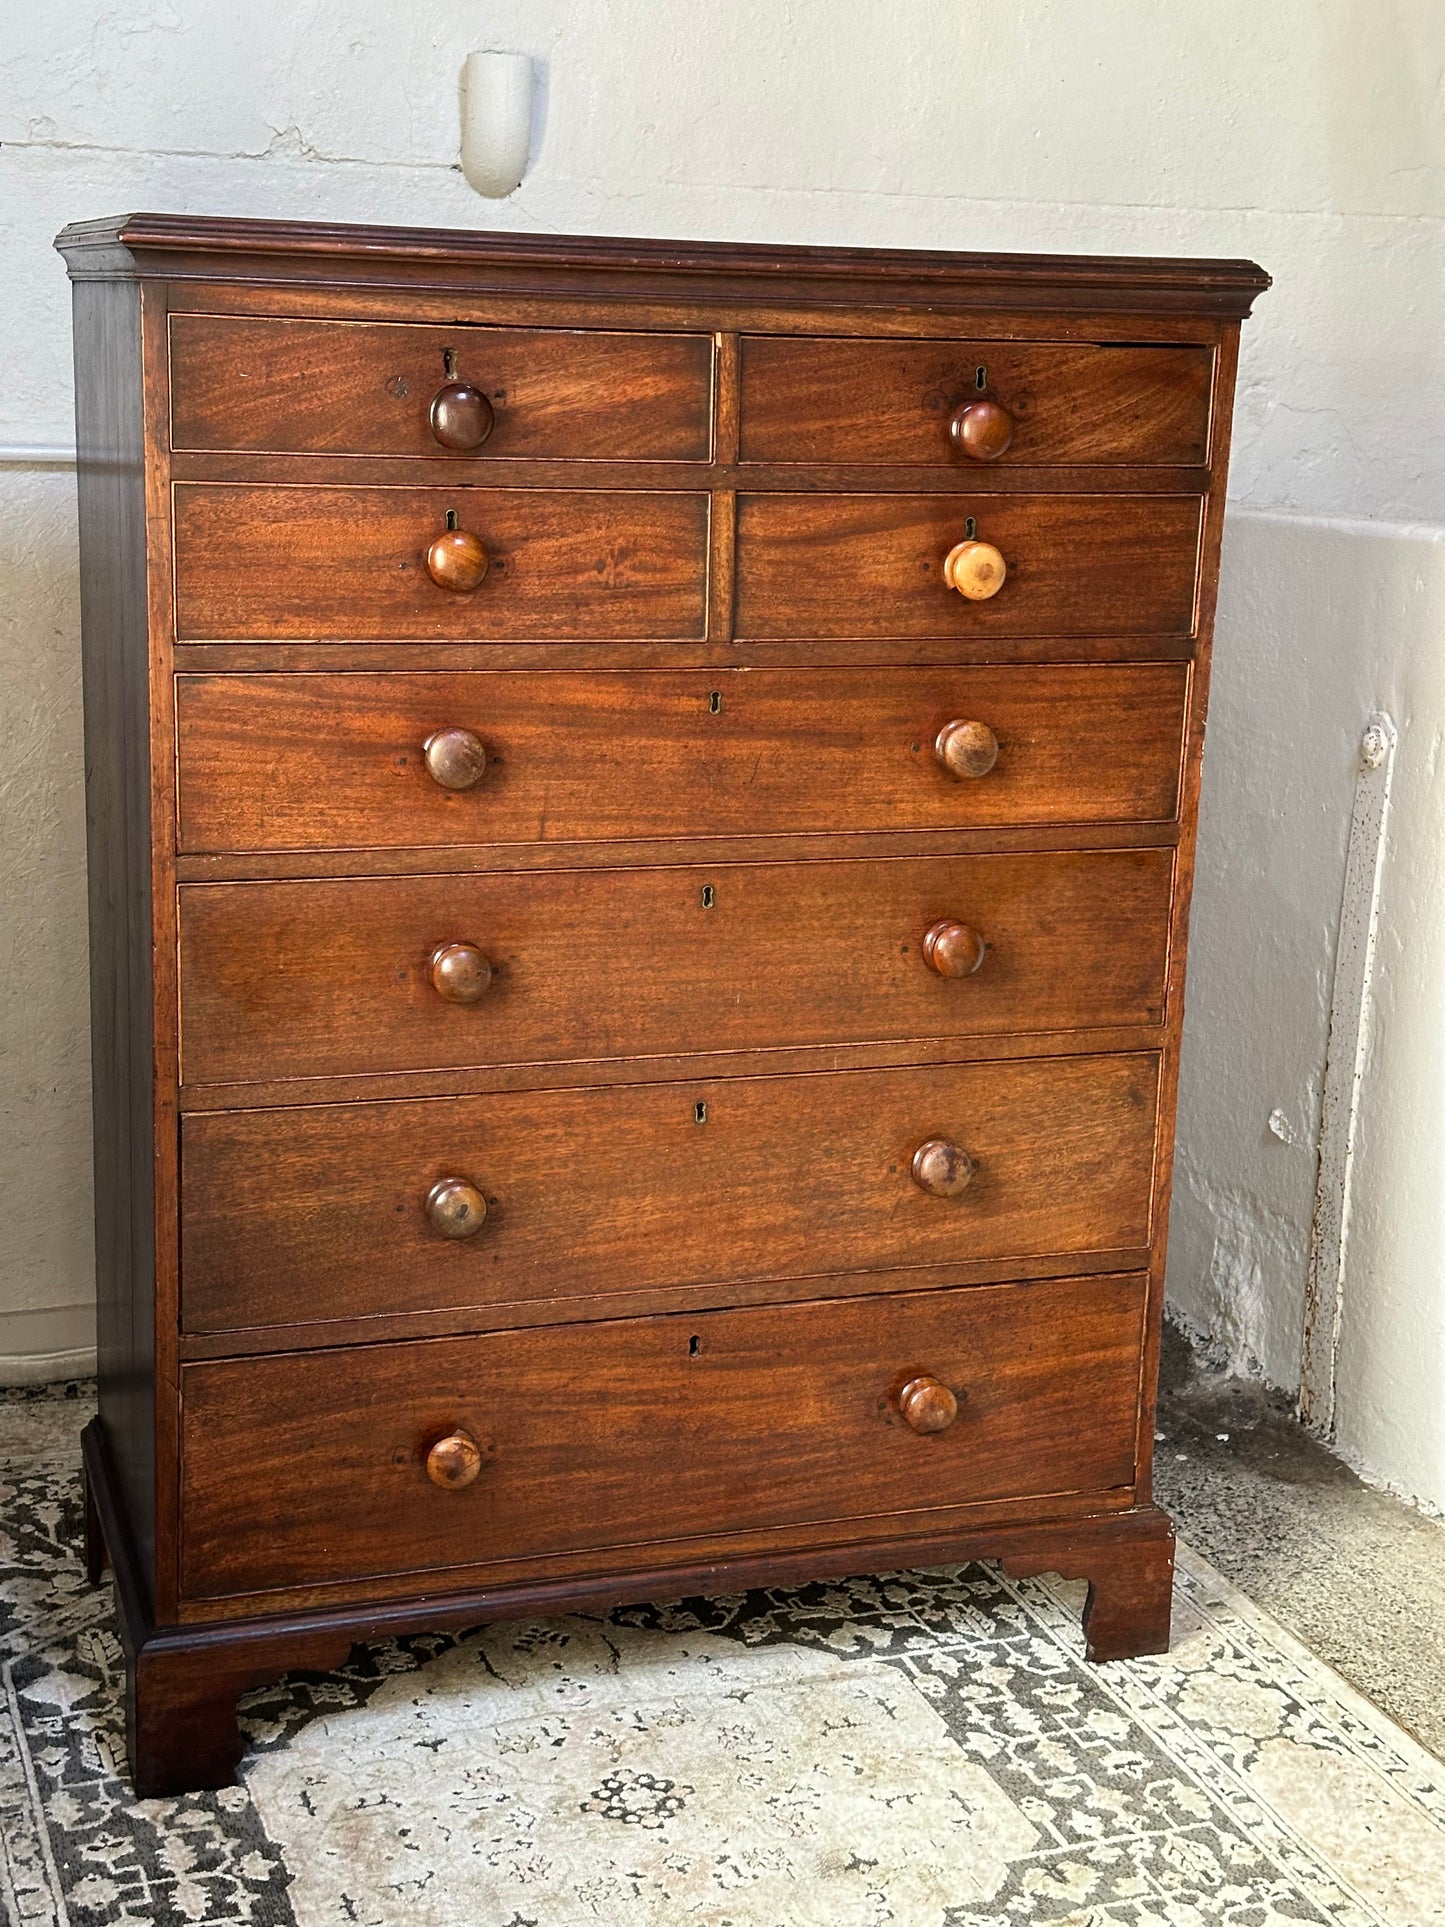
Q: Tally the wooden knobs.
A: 12